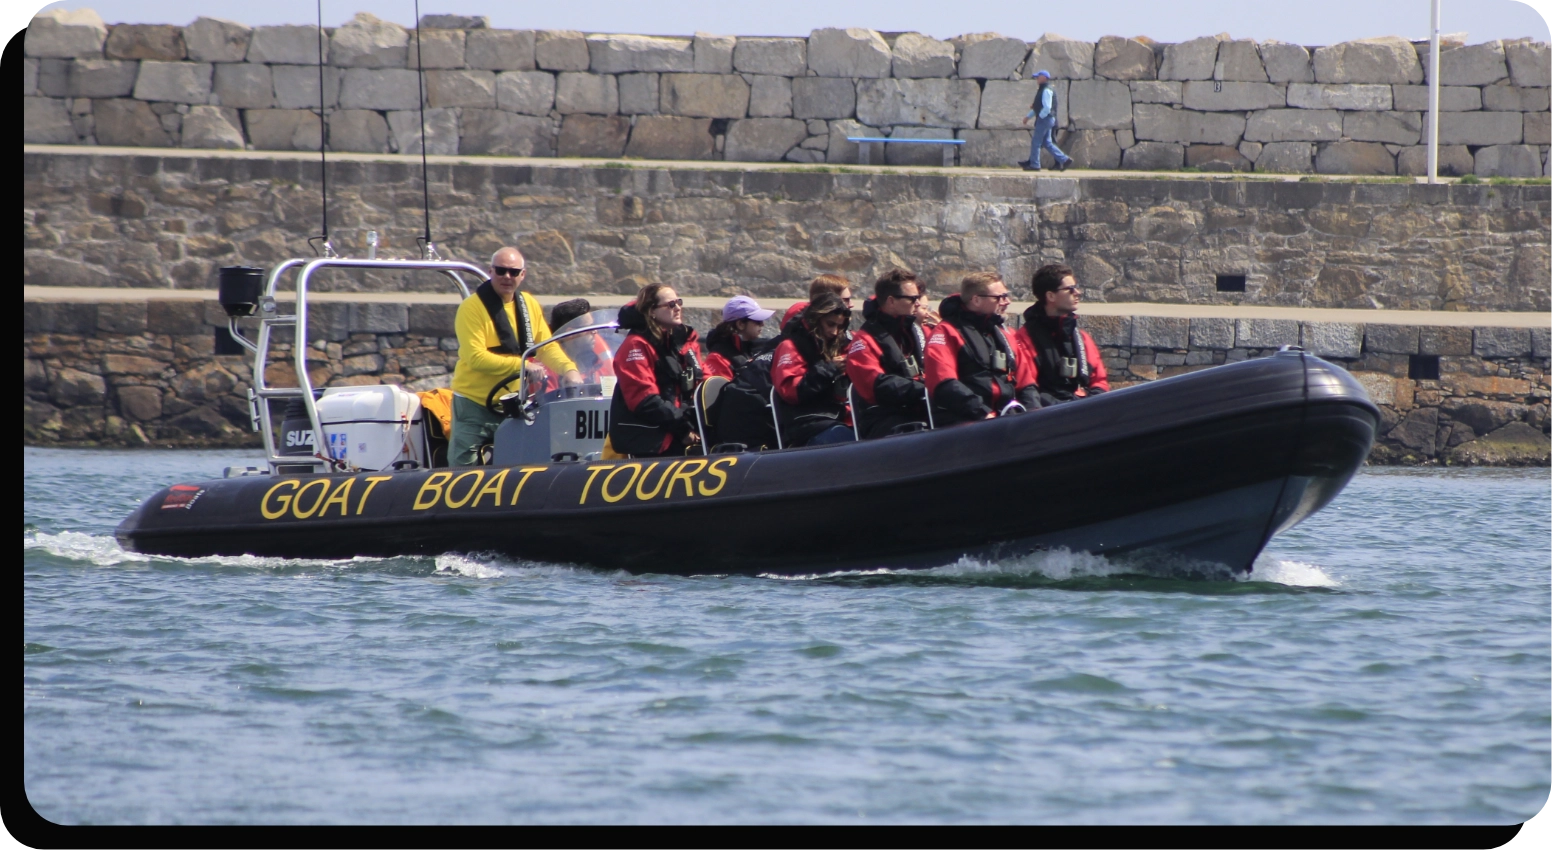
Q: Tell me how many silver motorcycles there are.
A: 0